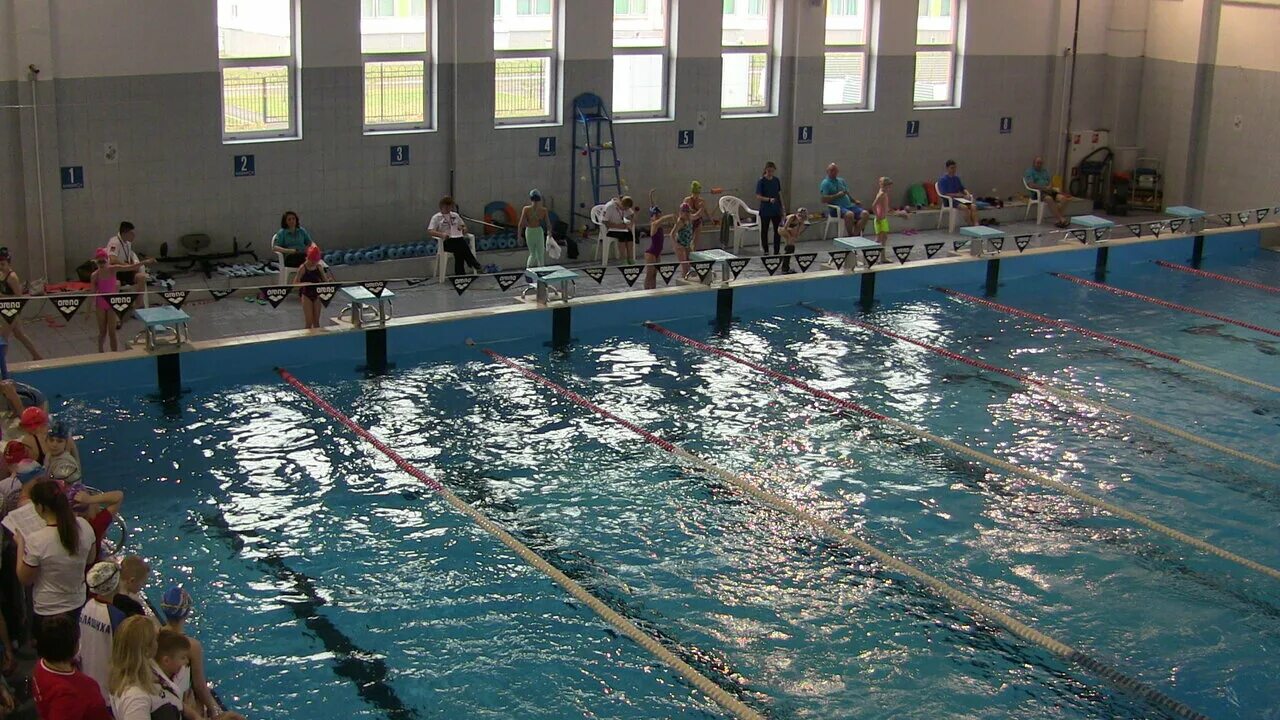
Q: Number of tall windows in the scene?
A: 7